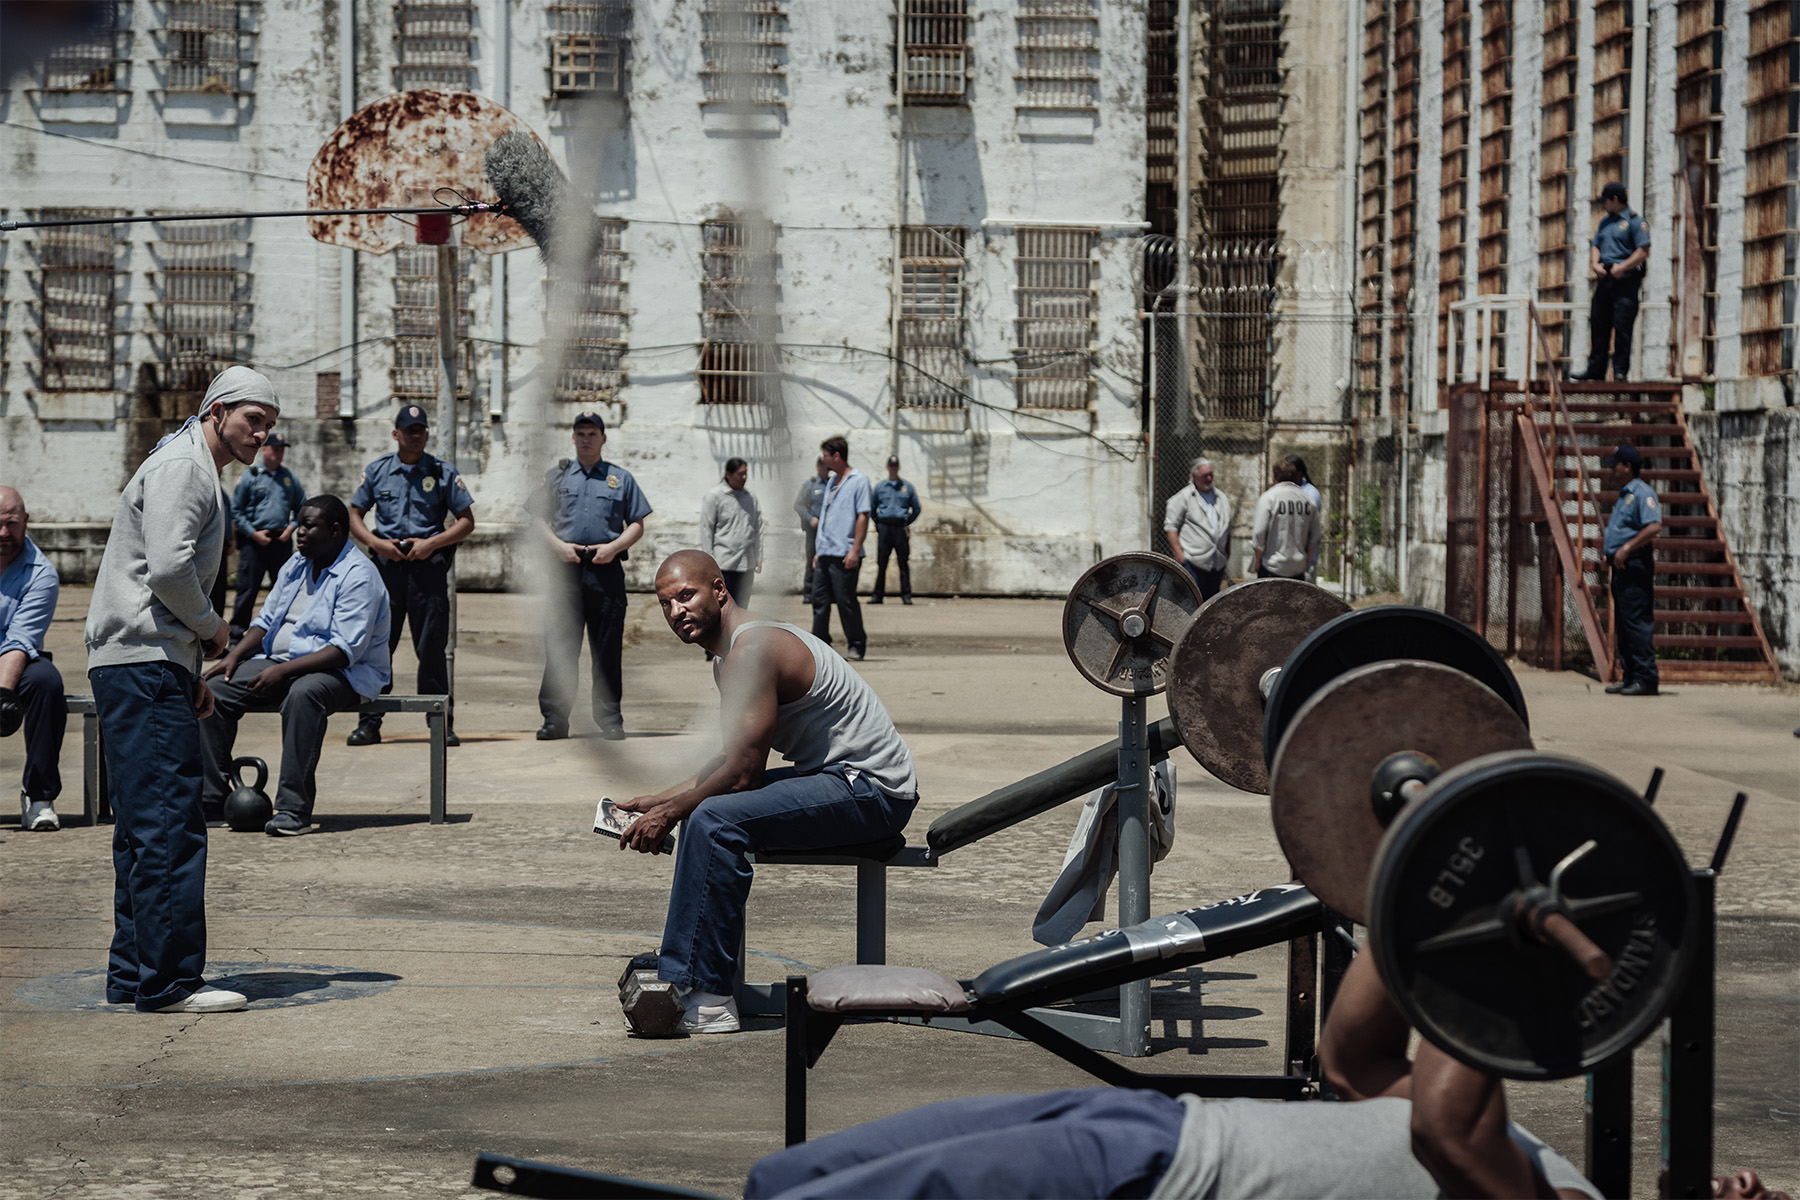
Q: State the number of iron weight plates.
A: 5